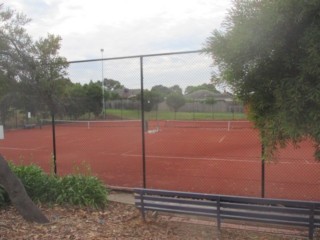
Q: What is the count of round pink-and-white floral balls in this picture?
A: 0